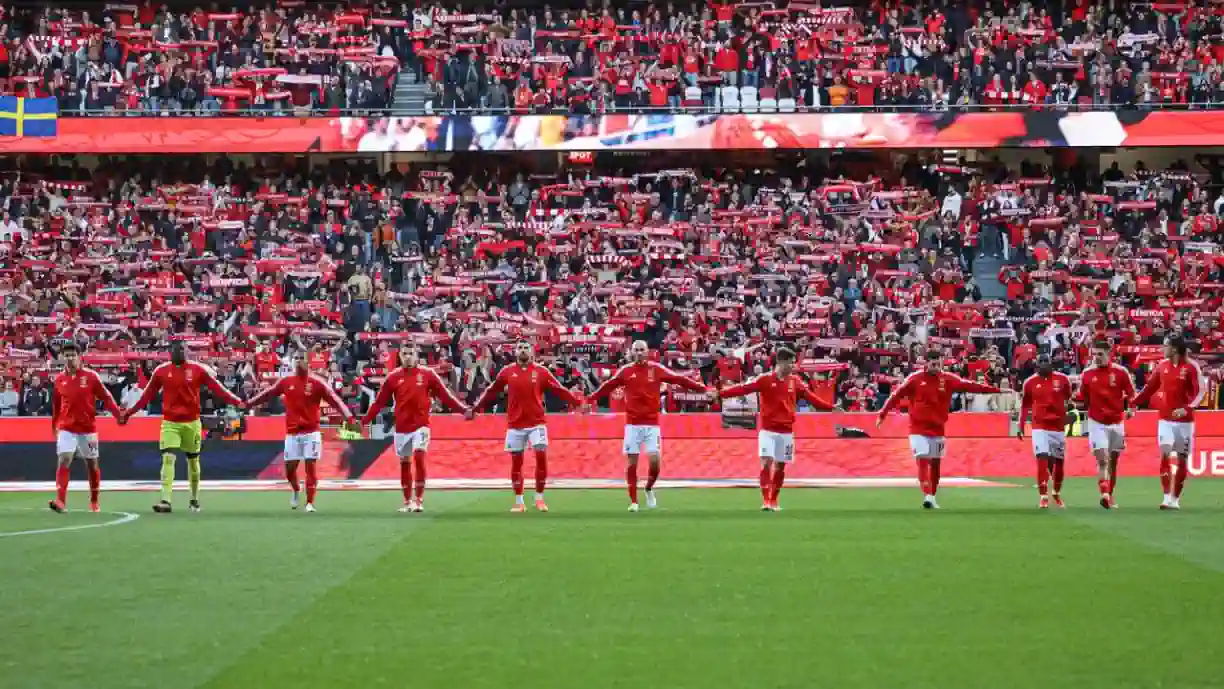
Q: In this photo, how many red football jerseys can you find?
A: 11